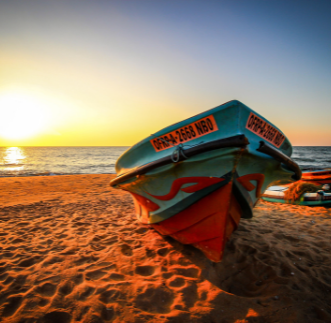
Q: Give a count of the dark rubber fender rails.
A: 2